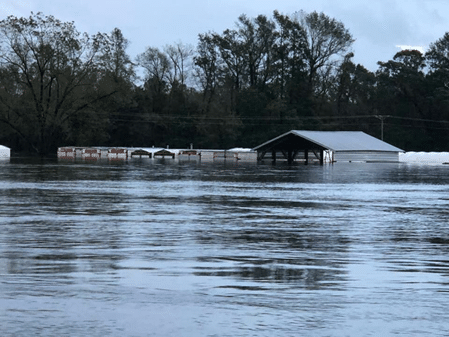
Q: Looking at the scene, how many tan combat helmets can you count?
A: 0